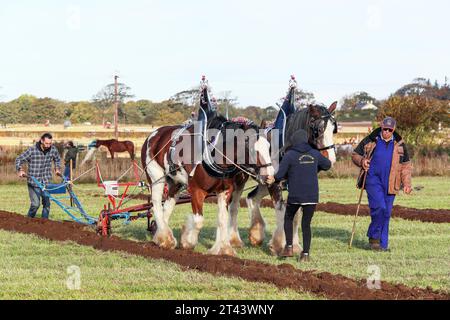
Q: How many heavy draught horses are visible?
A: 2